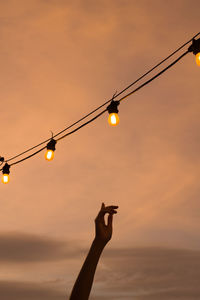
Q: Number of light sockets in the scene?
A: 4